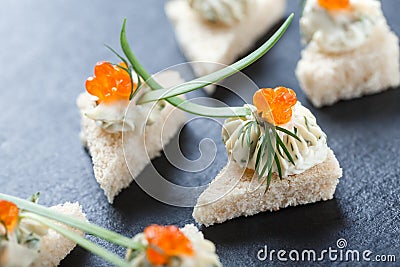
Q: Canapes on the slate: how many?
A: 6